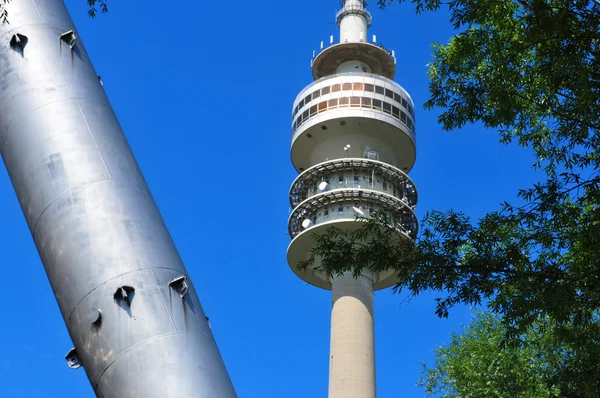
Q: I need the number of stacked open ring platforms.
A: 2